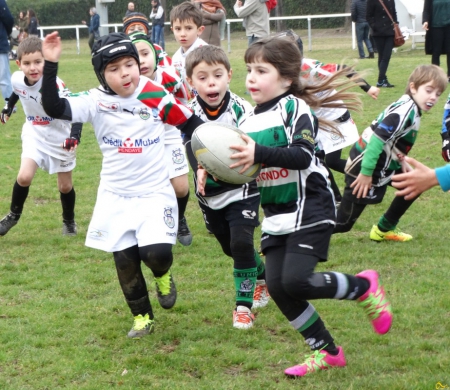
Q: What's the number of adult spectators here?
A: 11